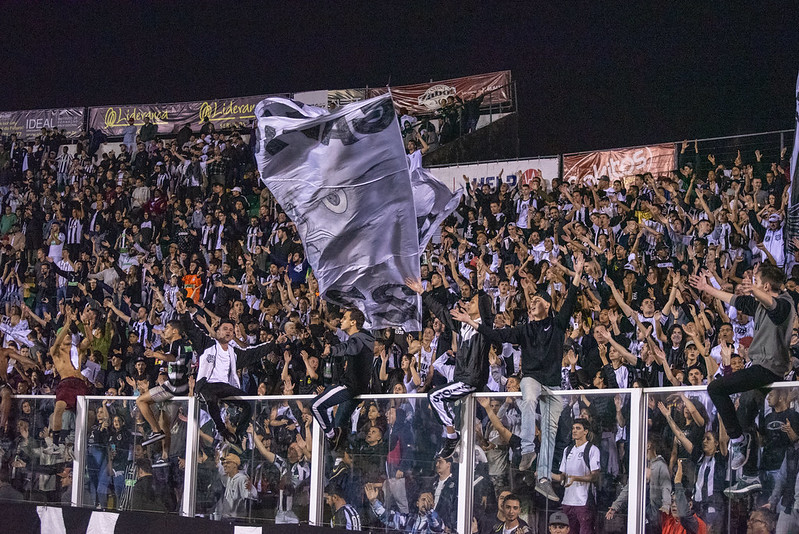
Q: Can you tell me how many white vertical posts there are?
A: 5